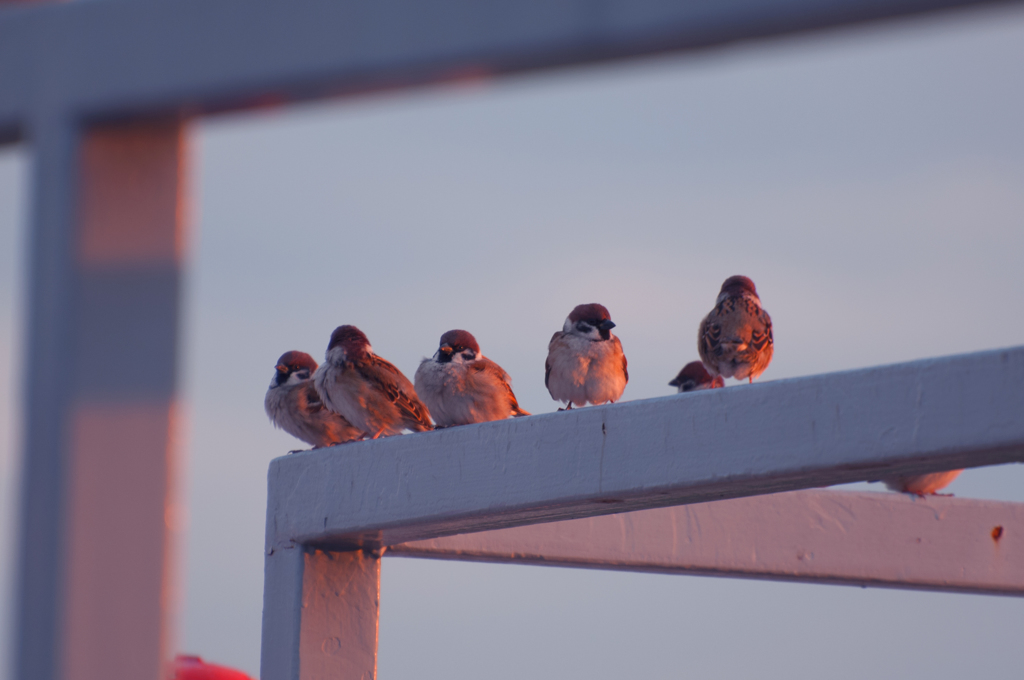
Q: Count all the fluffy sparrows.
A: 7